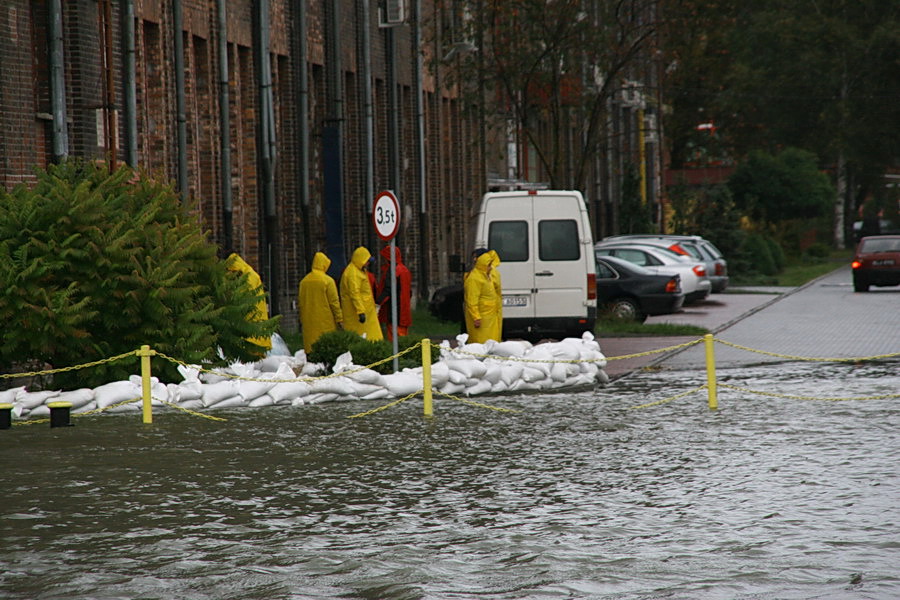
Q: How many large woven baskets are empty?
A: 0